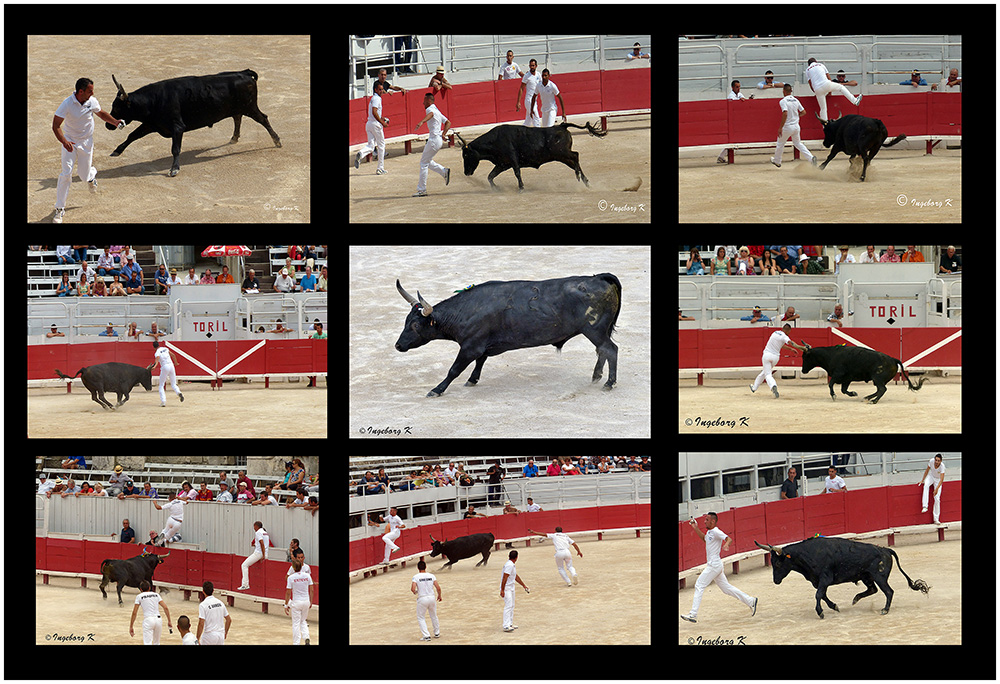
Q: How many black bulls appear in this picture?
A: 9